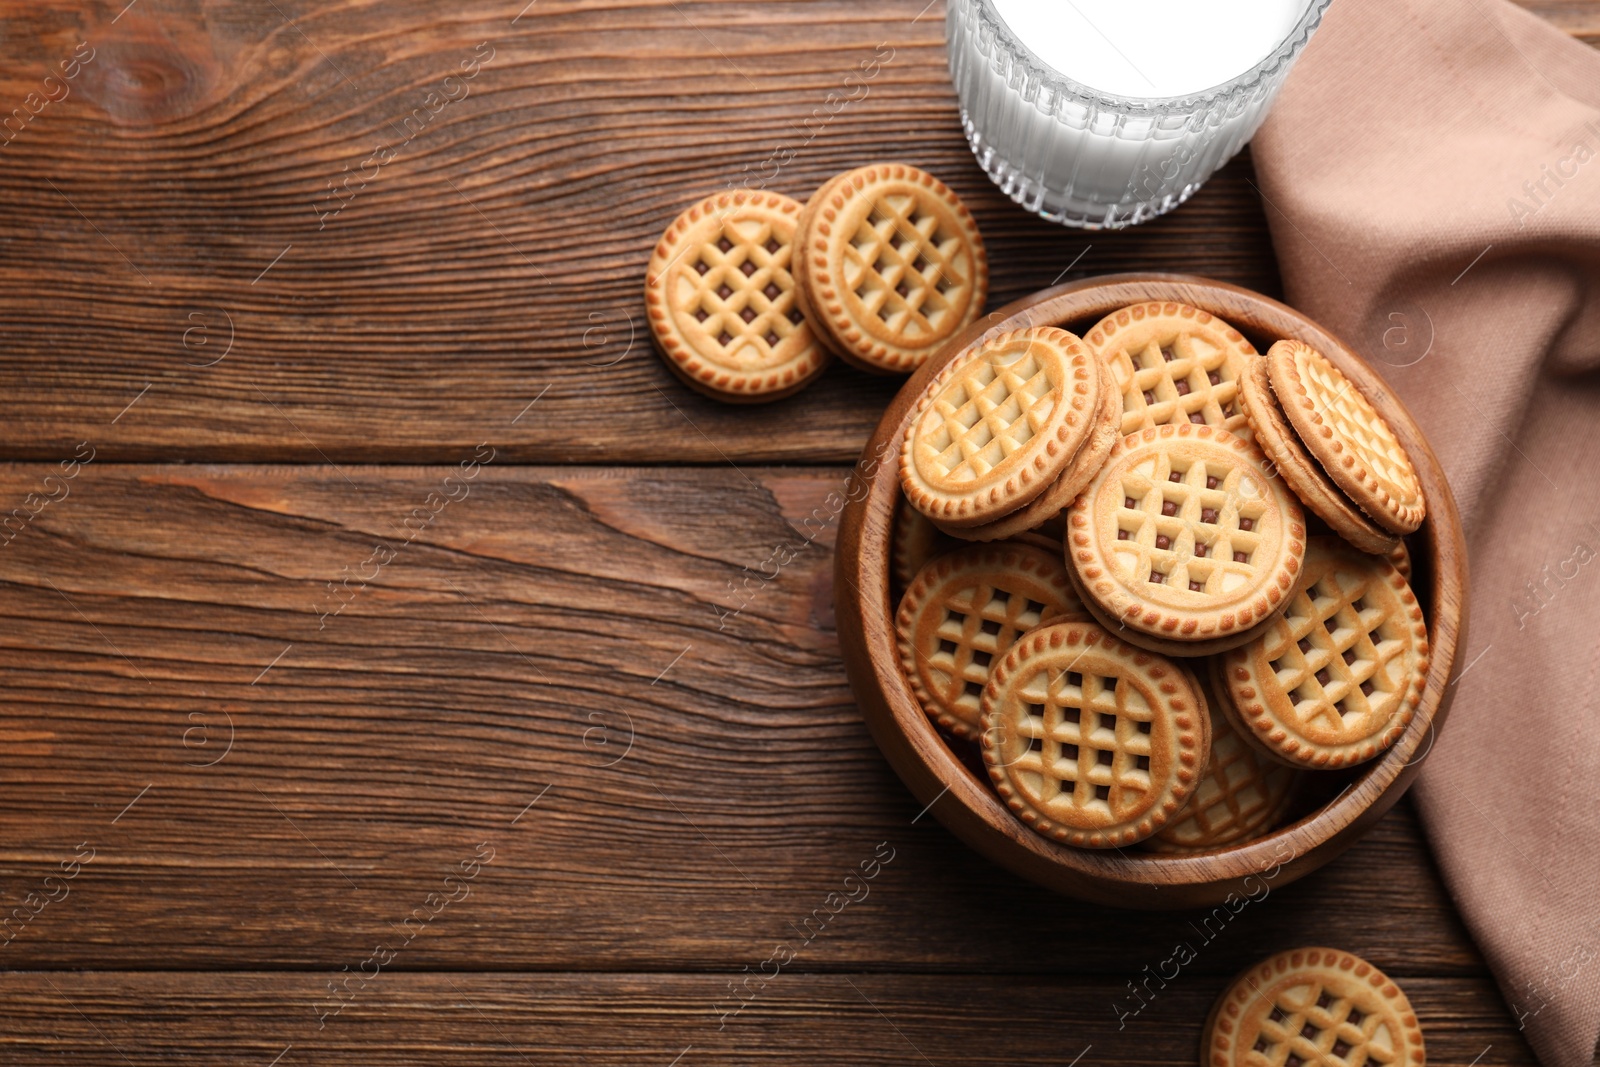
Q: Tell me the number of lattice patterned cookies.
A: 11